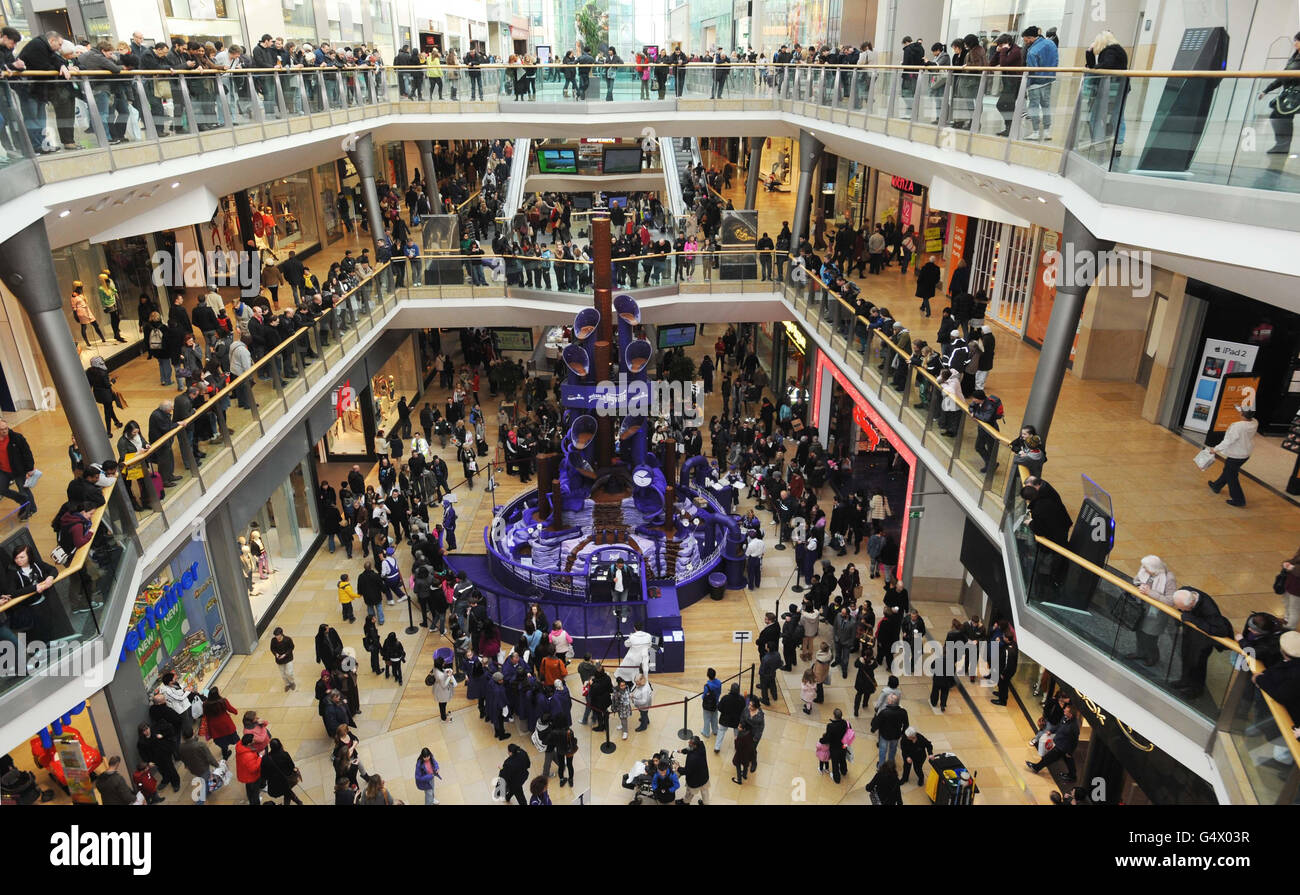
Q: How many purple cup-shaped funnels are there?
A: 7